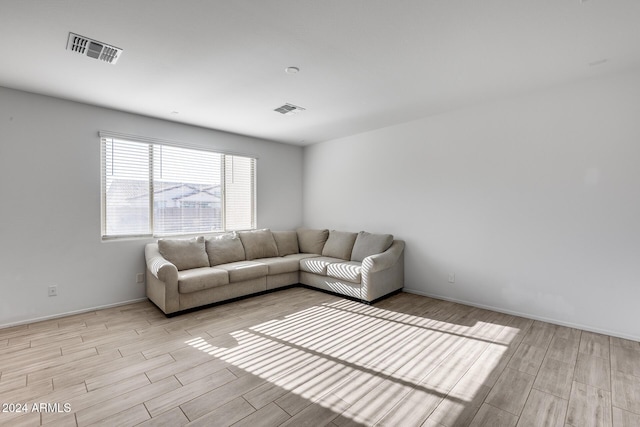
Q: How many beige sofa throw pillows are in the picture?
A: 7